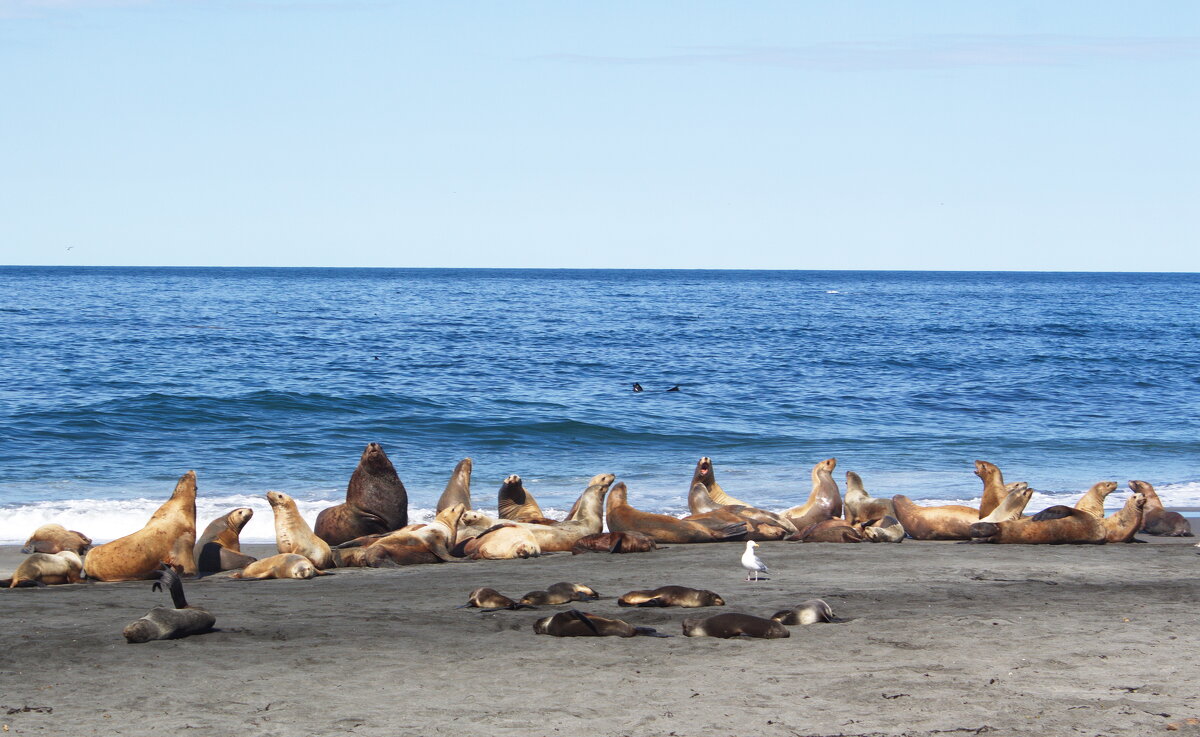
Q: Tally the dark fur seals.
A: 7